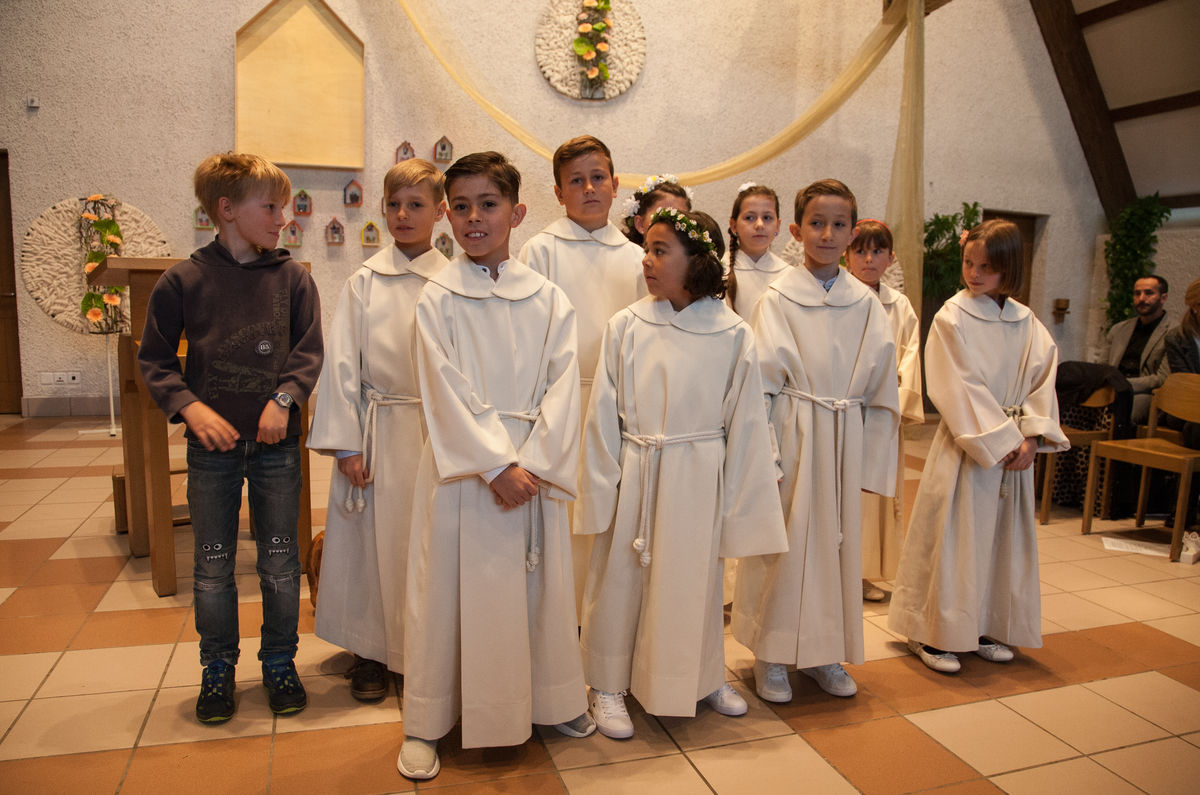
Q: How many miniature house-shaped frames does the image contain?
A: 10